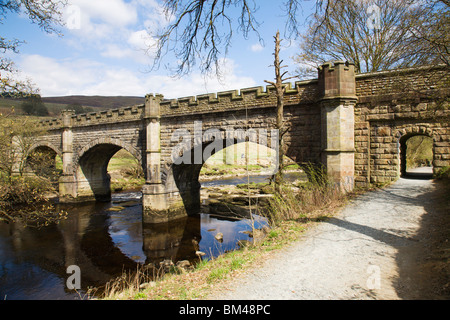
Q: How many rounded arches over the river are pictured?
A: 3